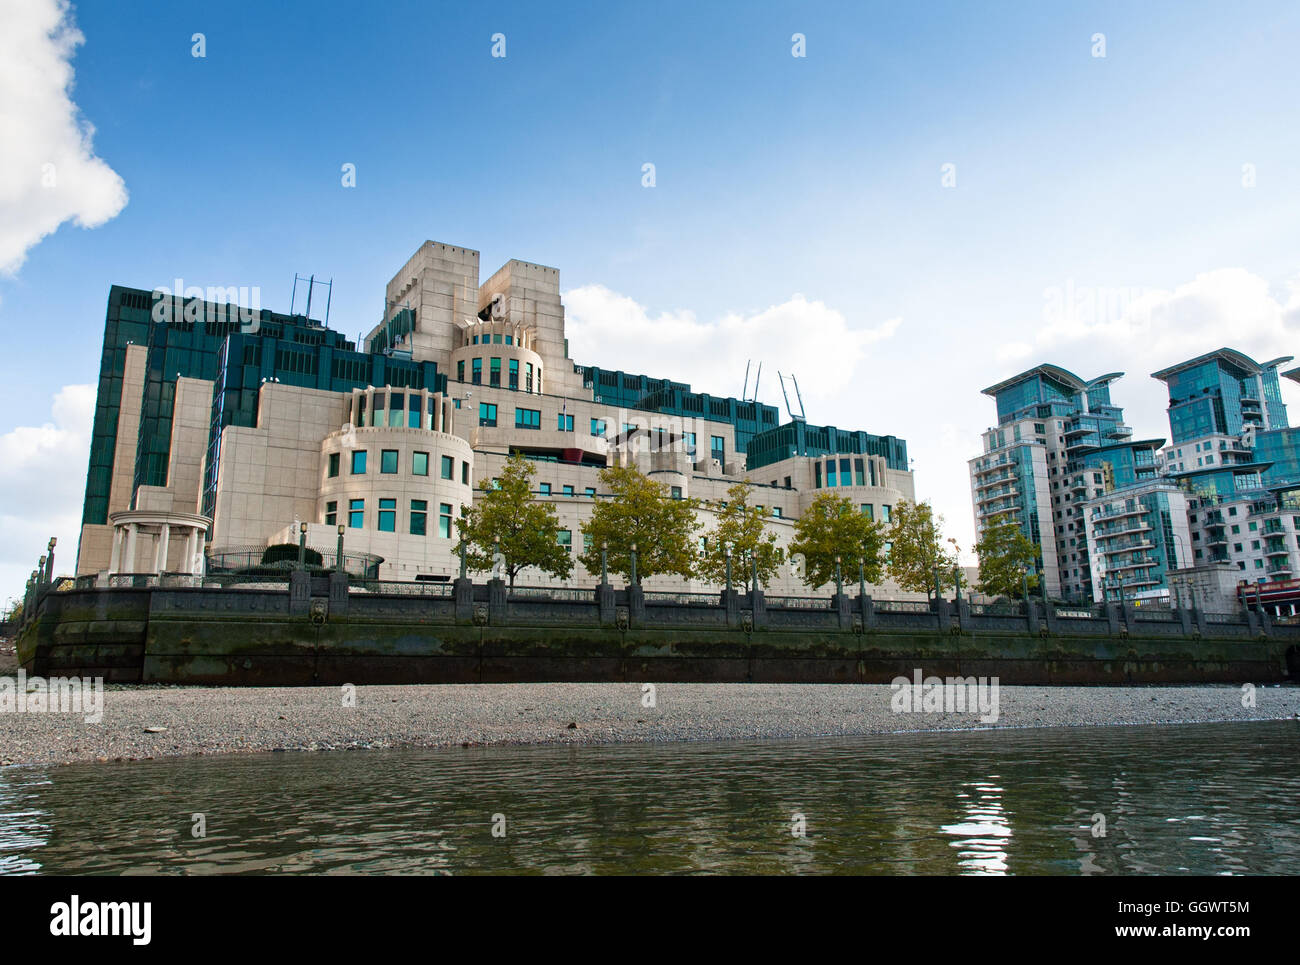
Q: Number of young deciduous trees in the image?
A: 6